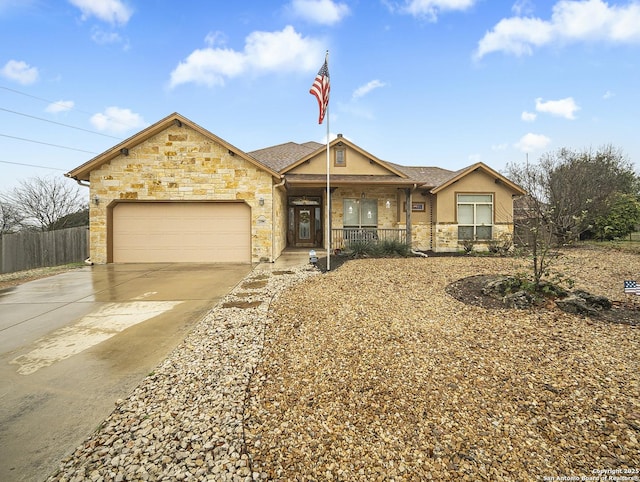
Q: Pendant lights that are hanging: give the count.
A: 3